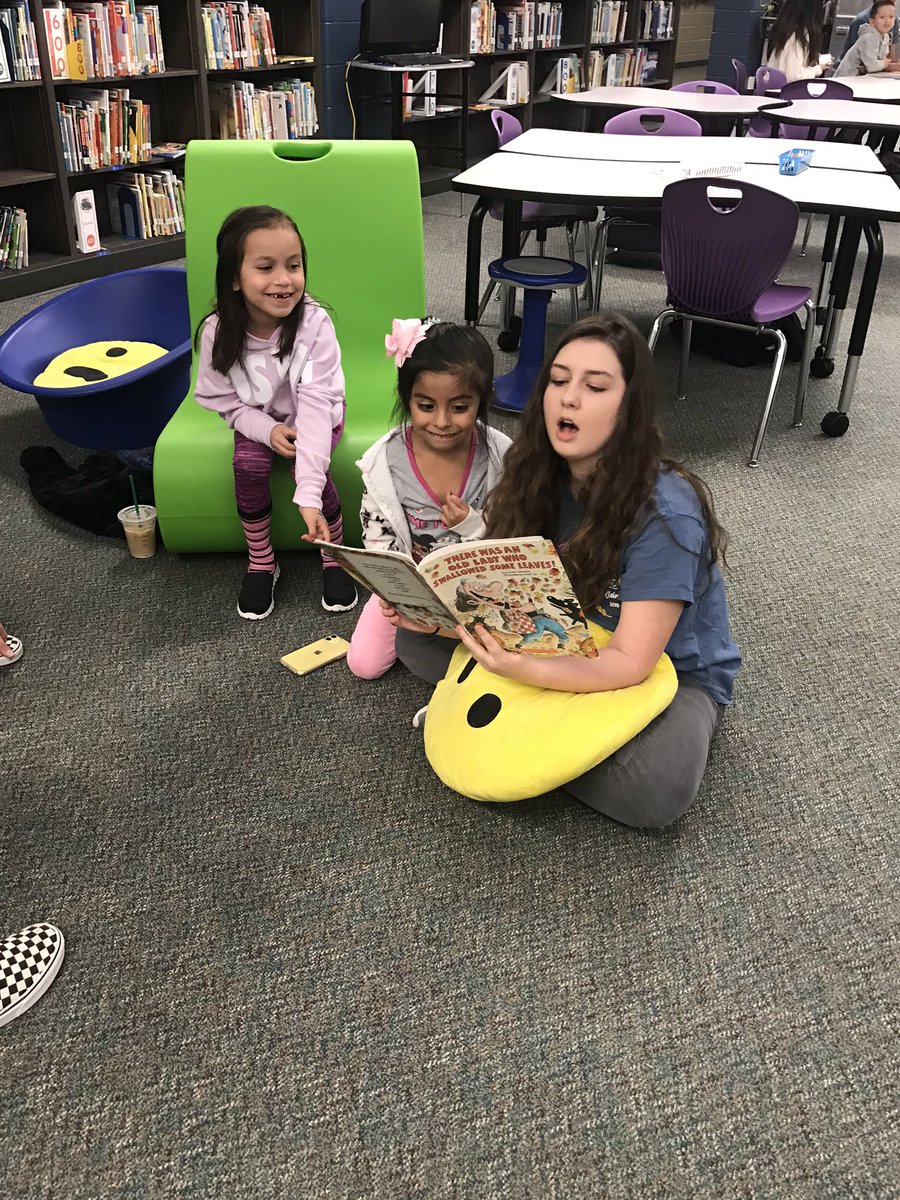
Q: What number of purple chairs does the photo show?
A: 7